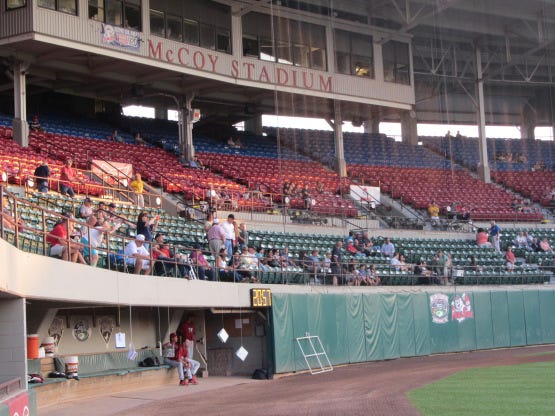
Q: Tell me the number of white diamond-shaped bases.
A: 2